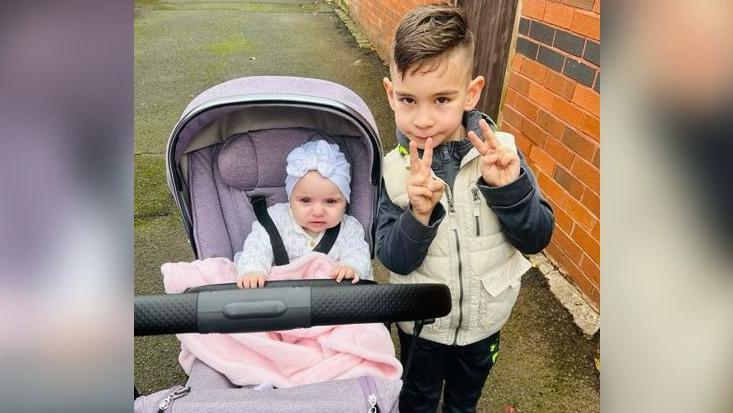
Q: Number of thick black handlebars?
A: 1